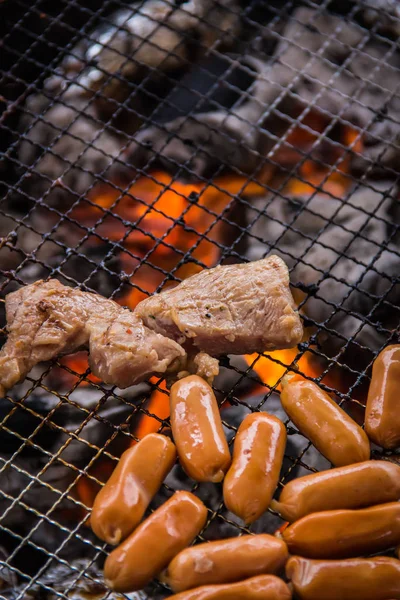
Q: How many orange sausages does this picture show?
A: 11